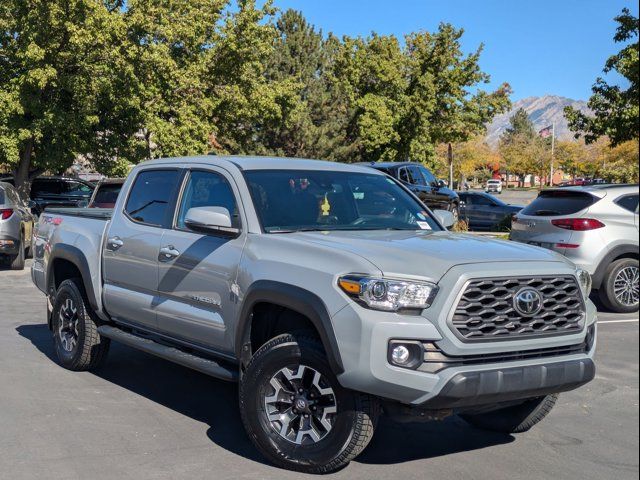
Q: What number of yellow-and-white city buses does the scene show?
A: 0